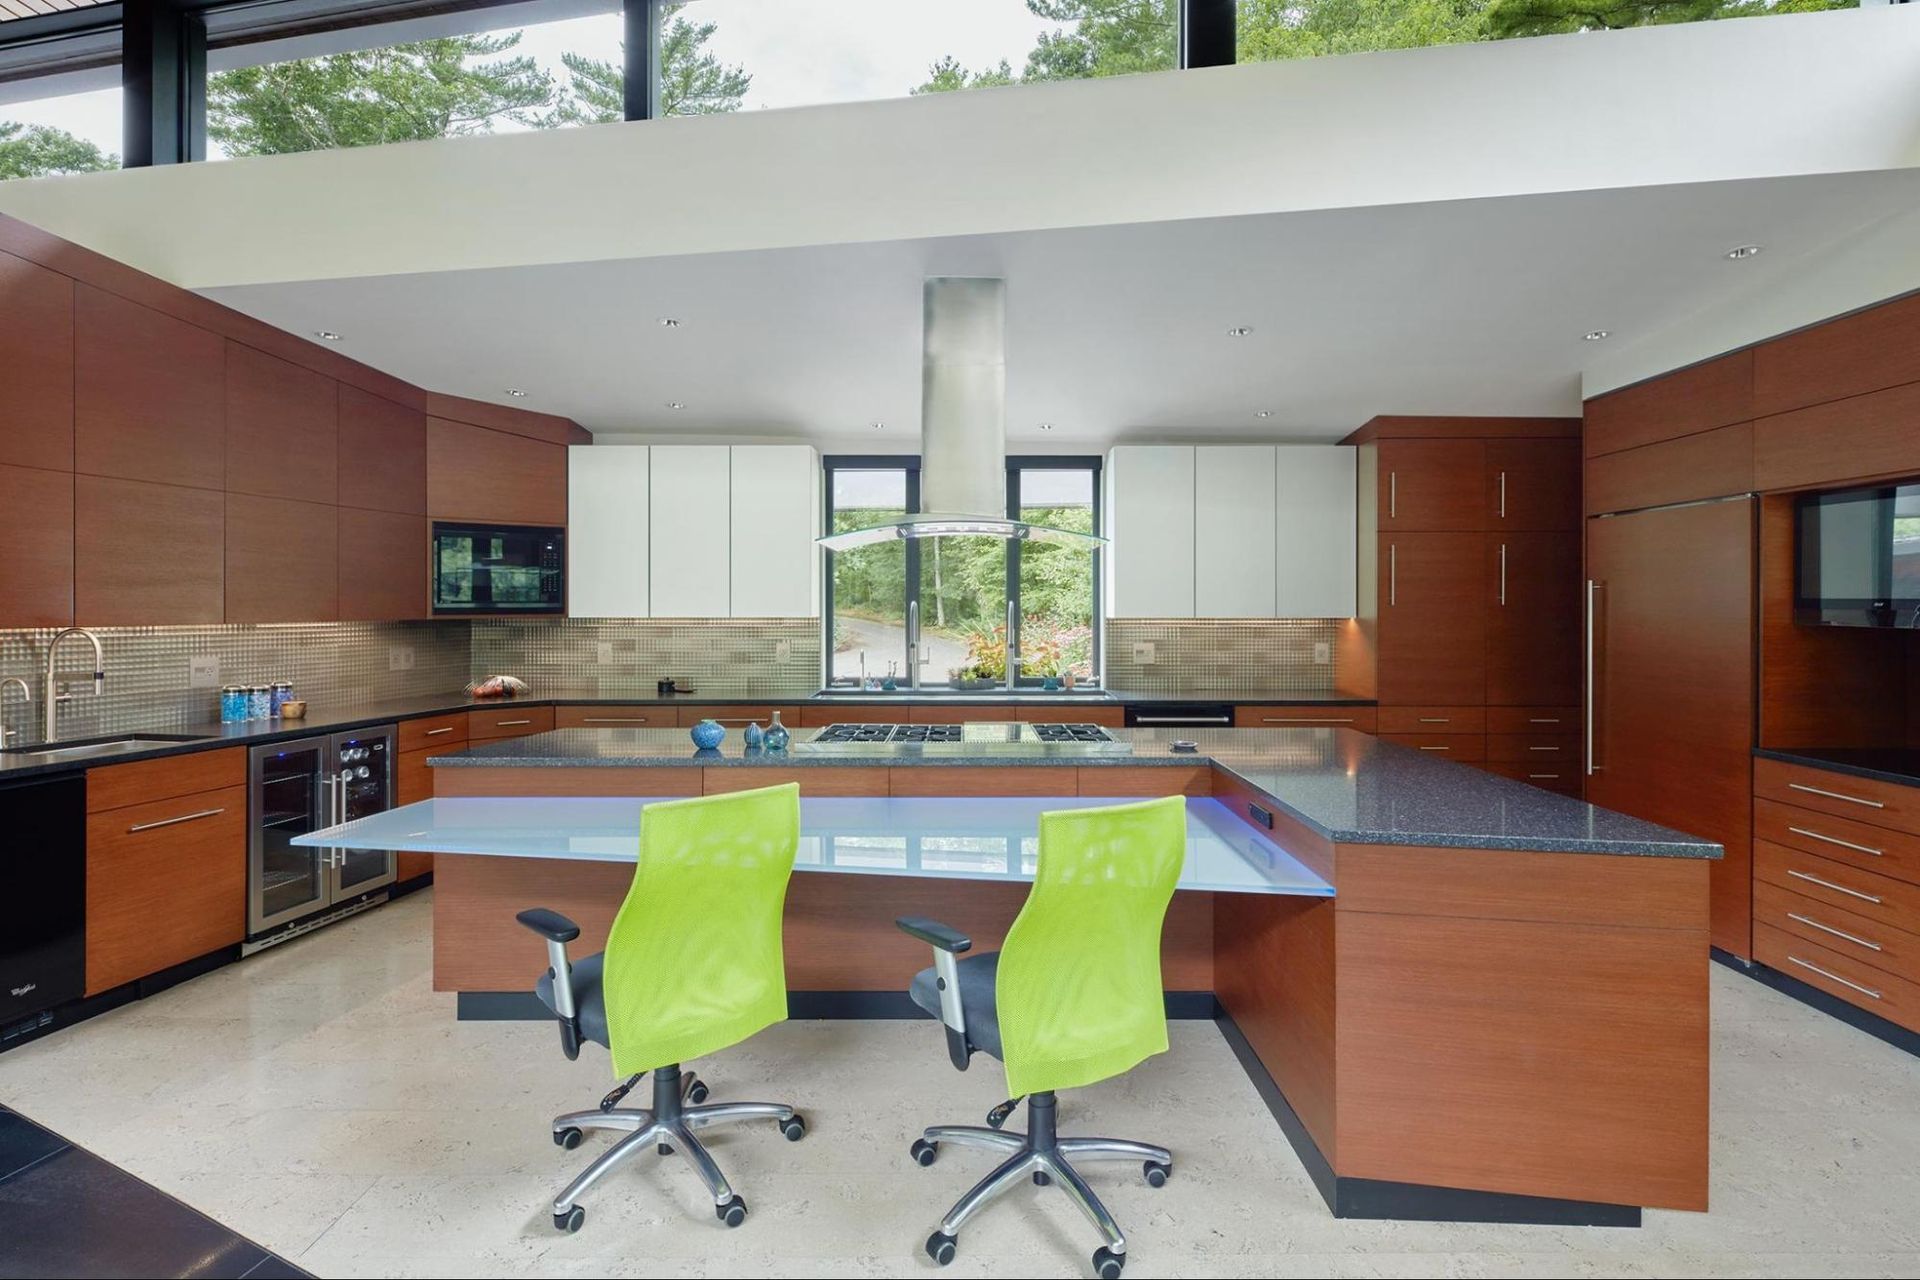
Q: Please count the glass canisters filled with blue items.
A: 3